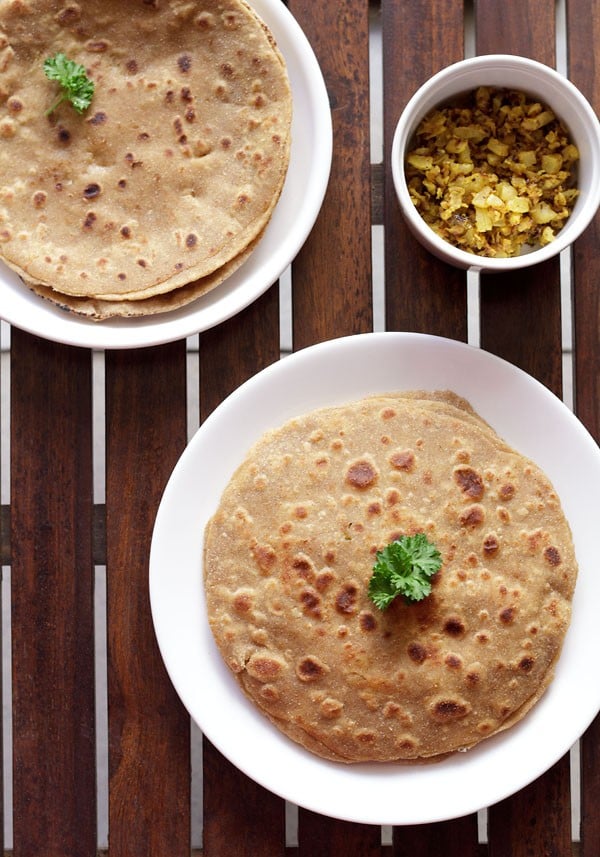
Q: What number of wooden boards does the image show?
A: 7